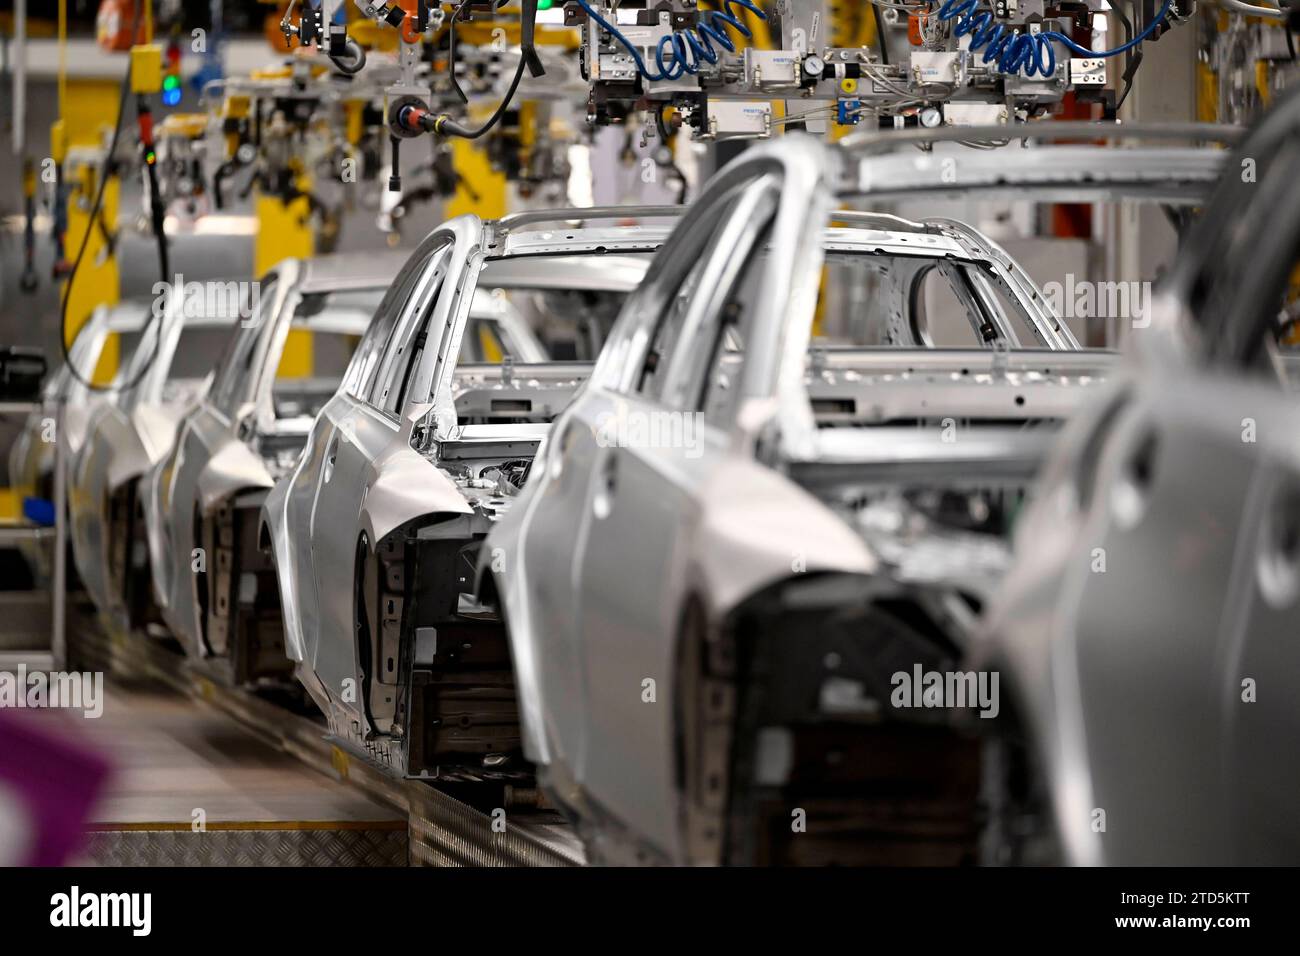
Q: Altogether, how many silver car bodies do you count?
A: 6